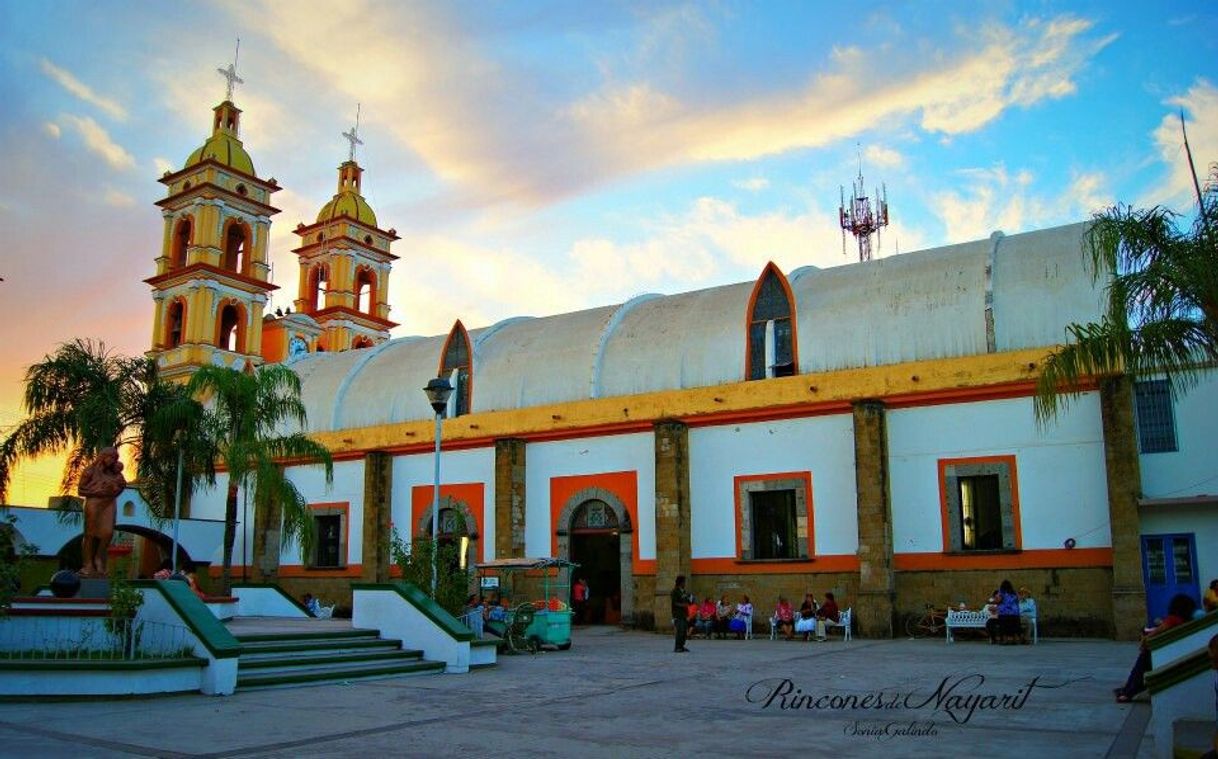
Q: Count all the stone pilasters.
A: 6